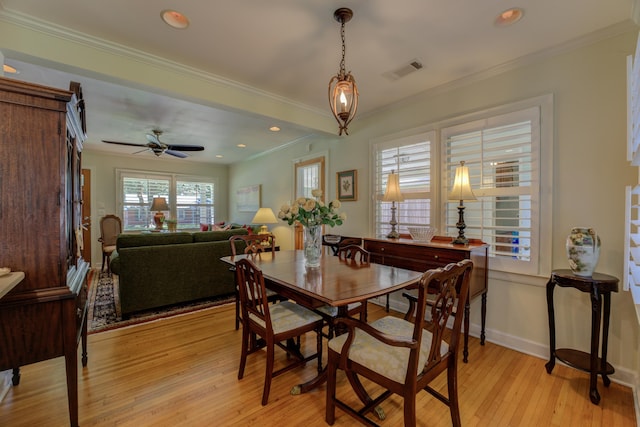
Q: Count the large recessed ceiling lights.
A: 2